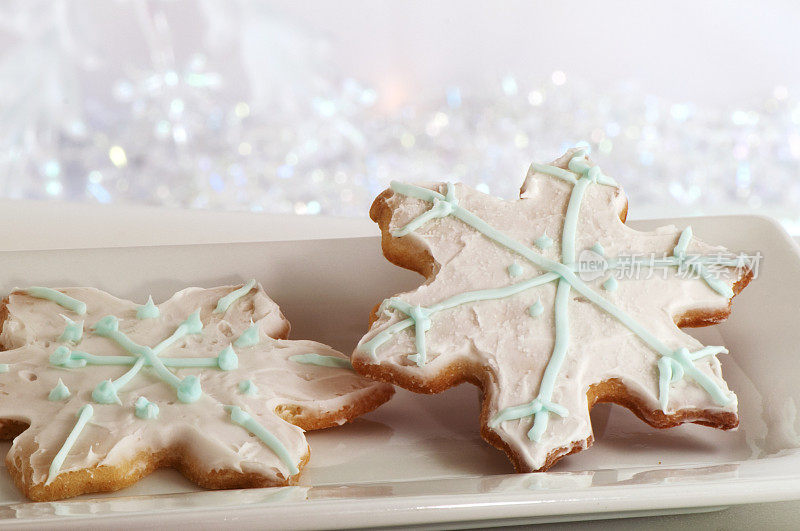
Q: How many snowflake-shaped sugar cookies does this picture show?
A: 2